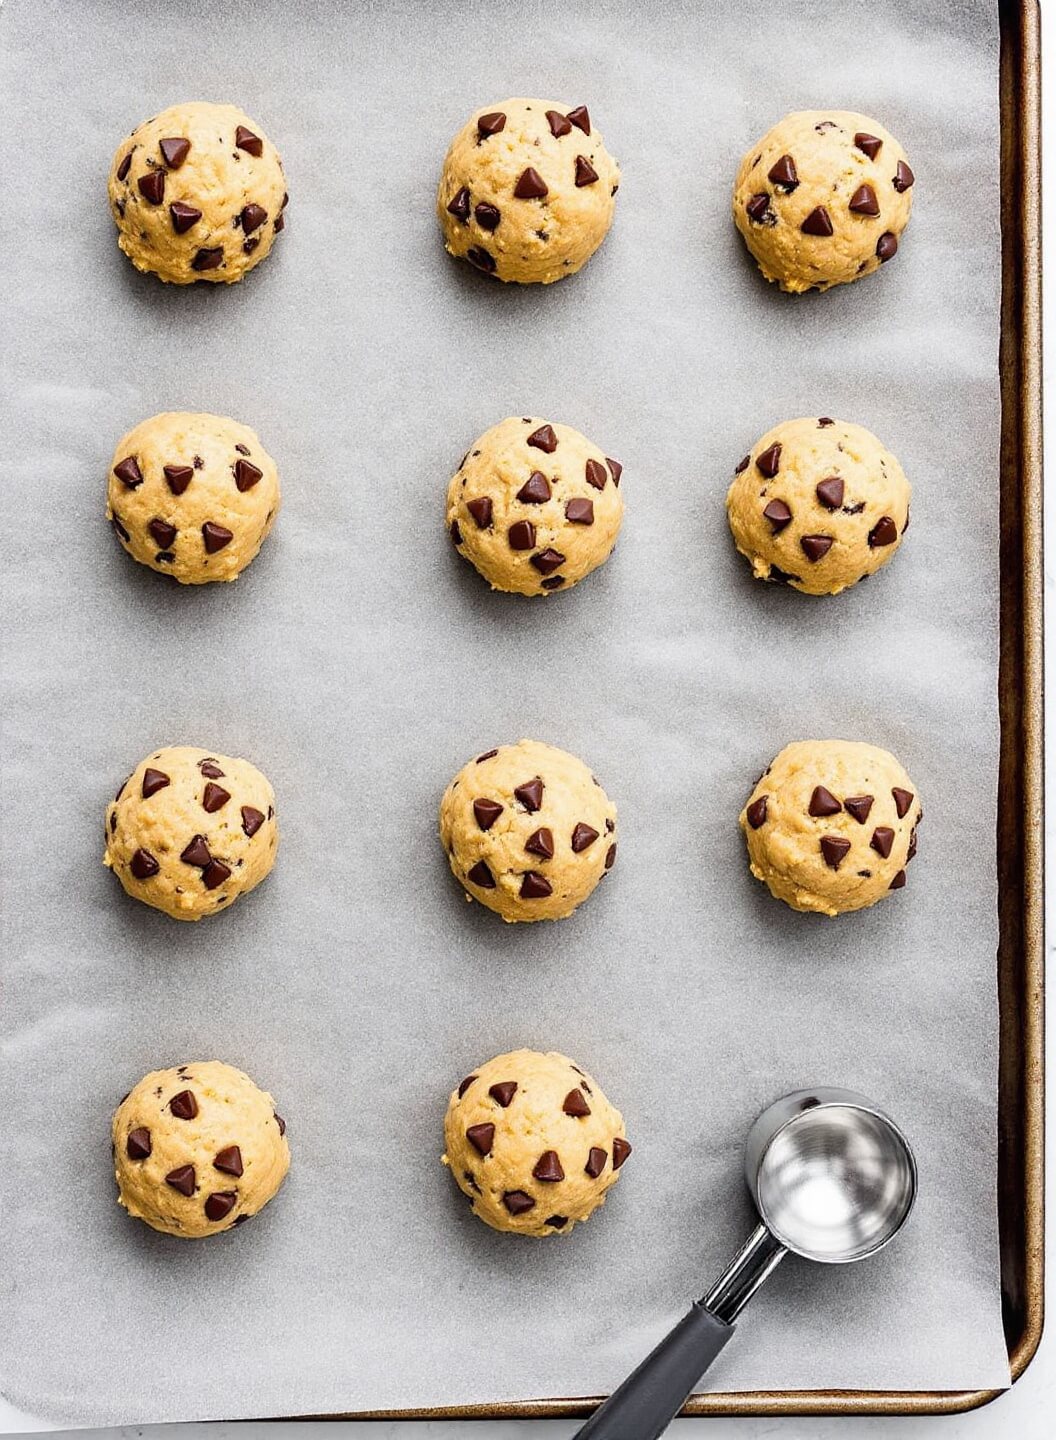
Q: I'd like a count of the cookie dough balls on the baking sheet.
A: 11